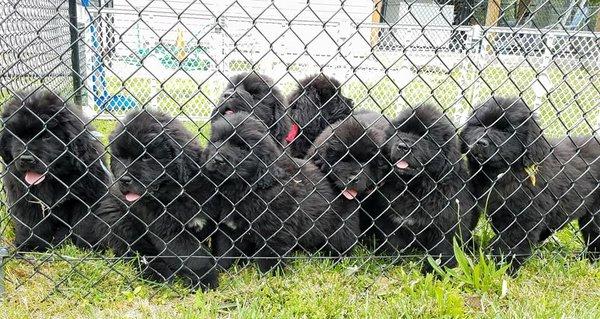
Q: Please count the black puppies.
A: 8